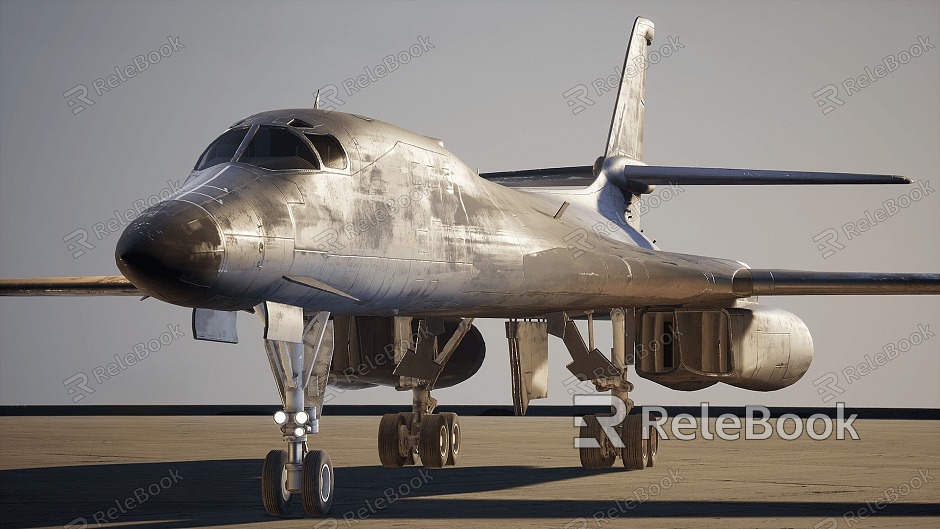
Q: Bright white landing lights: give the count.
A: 3